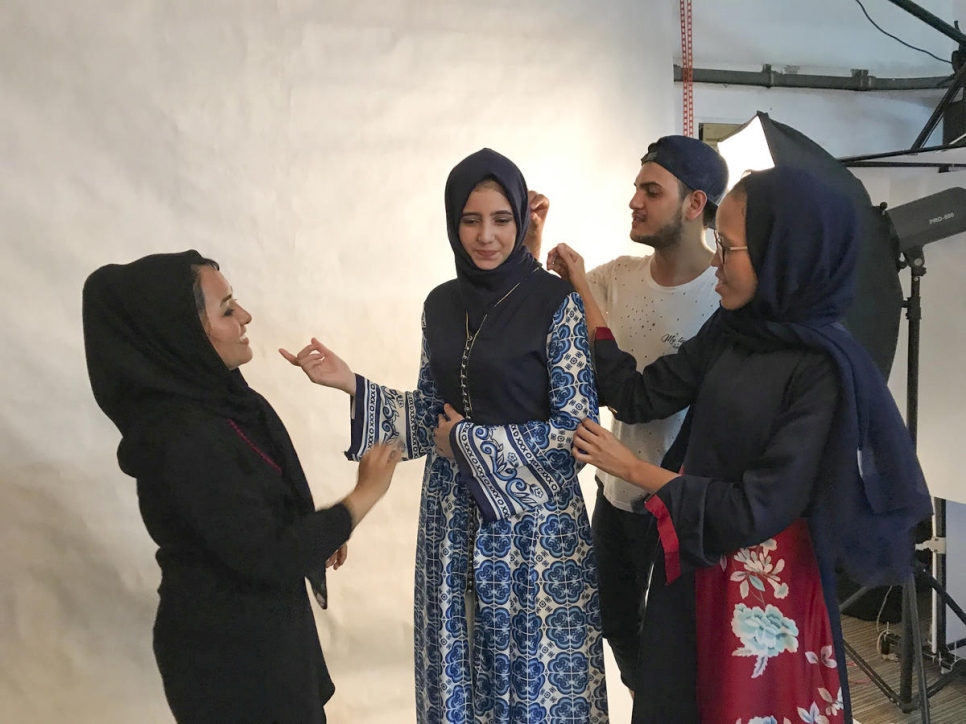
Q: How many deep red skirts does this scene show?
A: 1